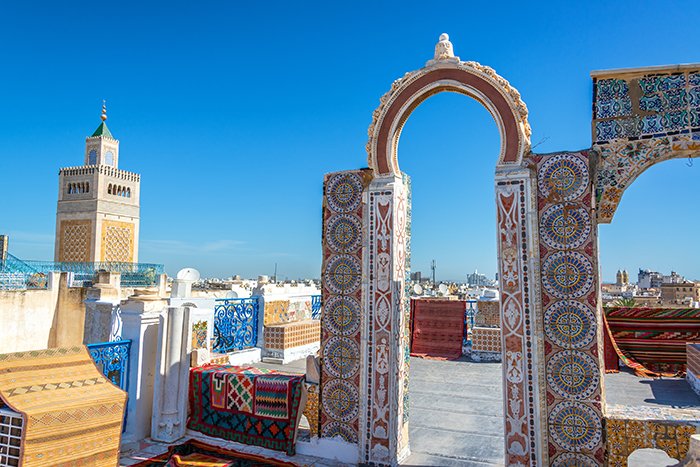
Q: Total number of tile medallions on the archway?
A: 14